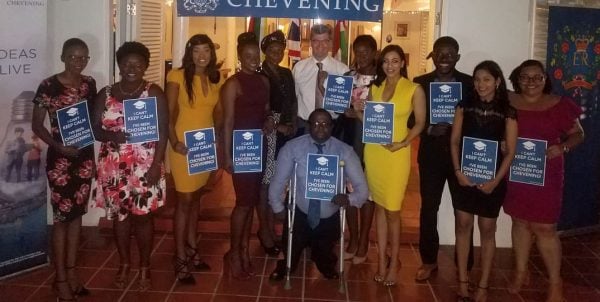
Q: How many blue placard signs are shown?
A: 10